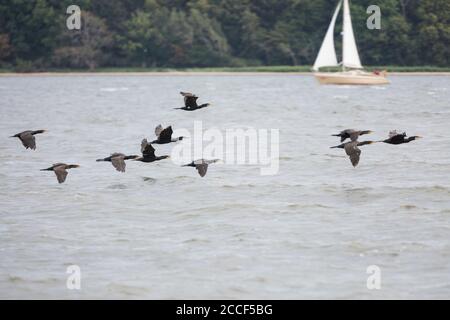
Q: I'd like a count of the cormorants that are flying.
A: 10